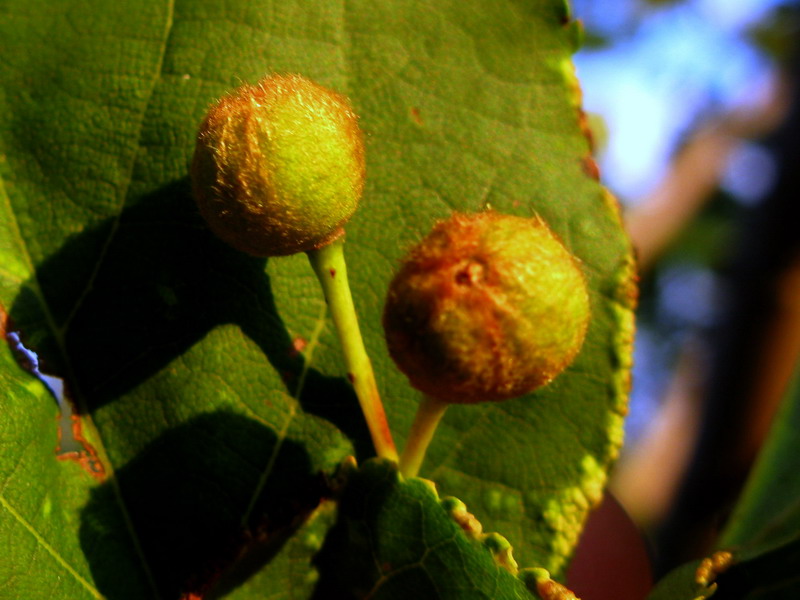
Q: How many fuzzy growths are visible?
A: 2